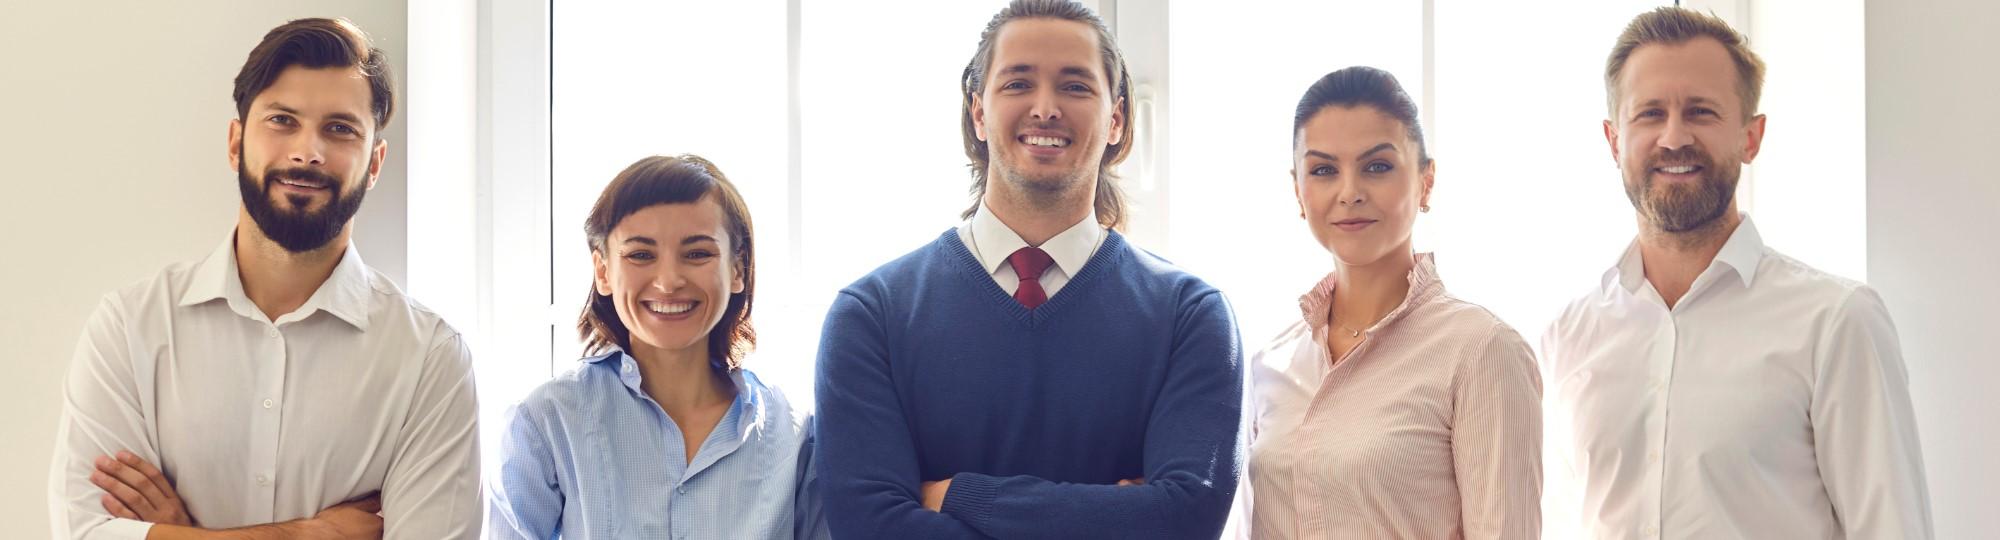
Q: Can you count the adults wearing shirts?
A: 5